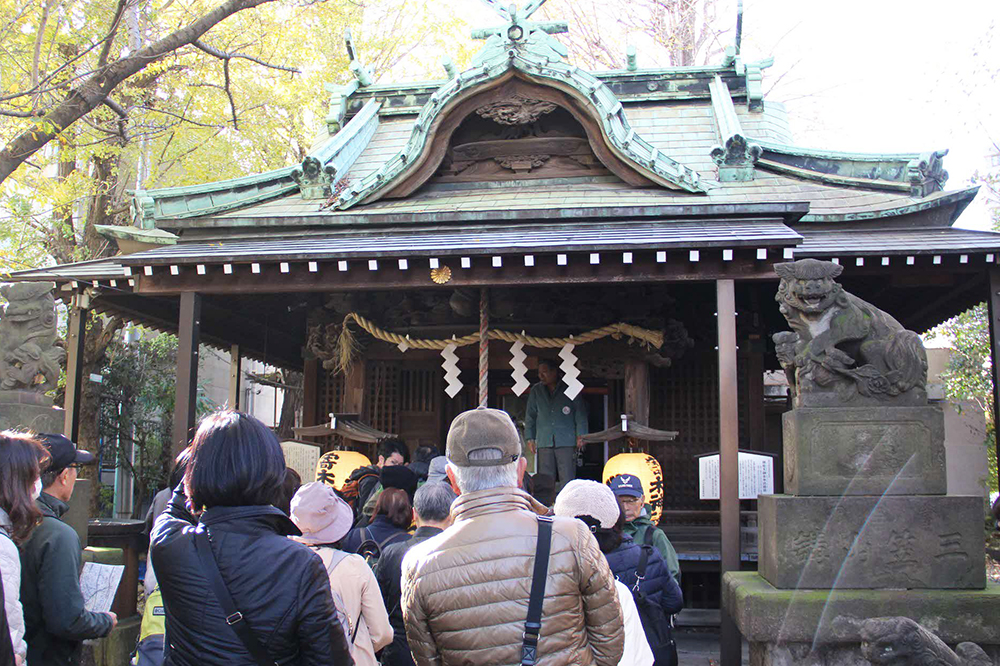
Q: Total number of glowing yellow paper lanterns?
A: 2